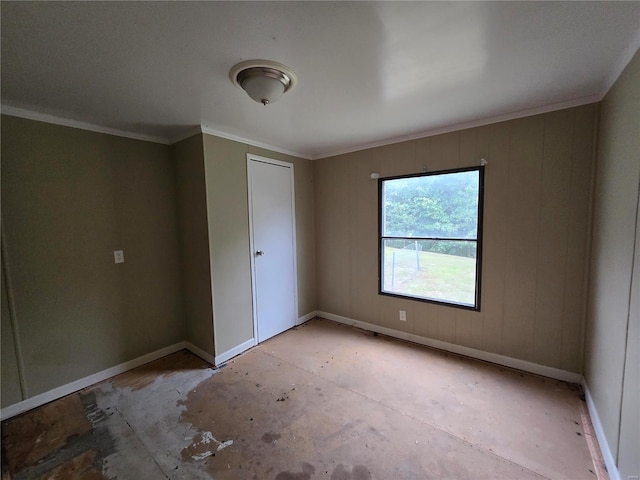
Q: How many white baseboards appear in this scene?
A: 6